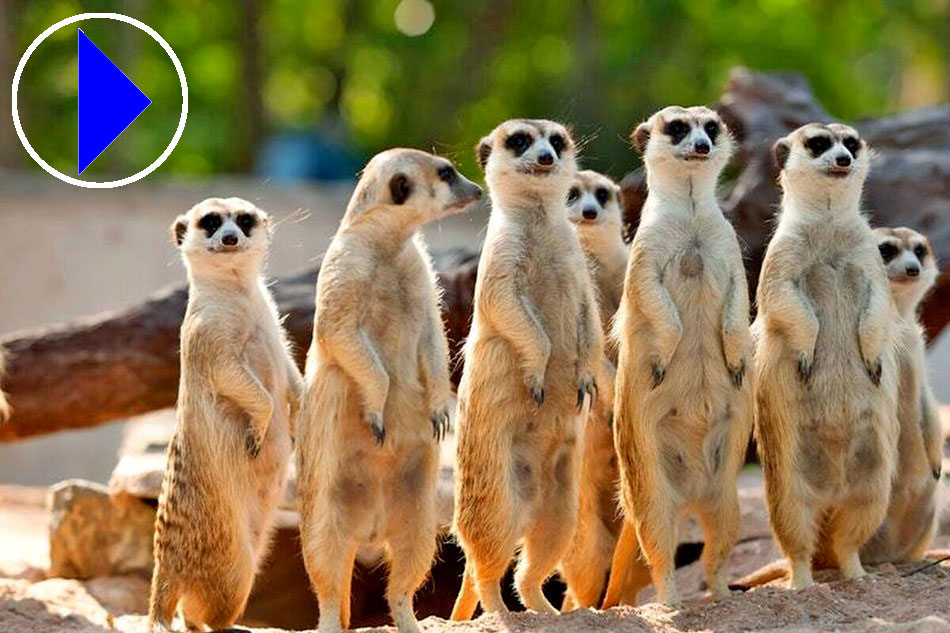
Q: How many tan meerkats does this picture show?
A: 7